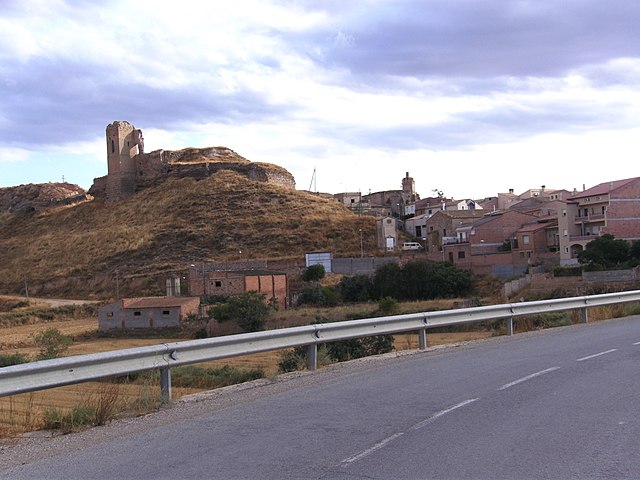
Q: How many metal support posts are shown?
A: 5